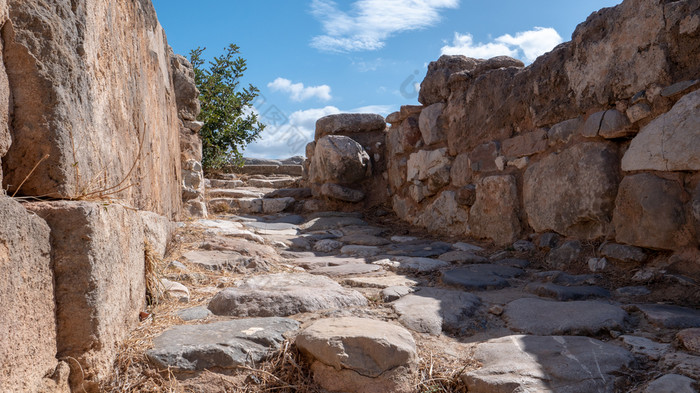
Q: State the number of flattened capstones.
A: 1